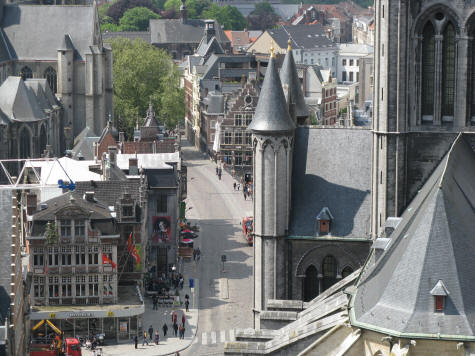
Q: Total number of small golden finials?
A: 2